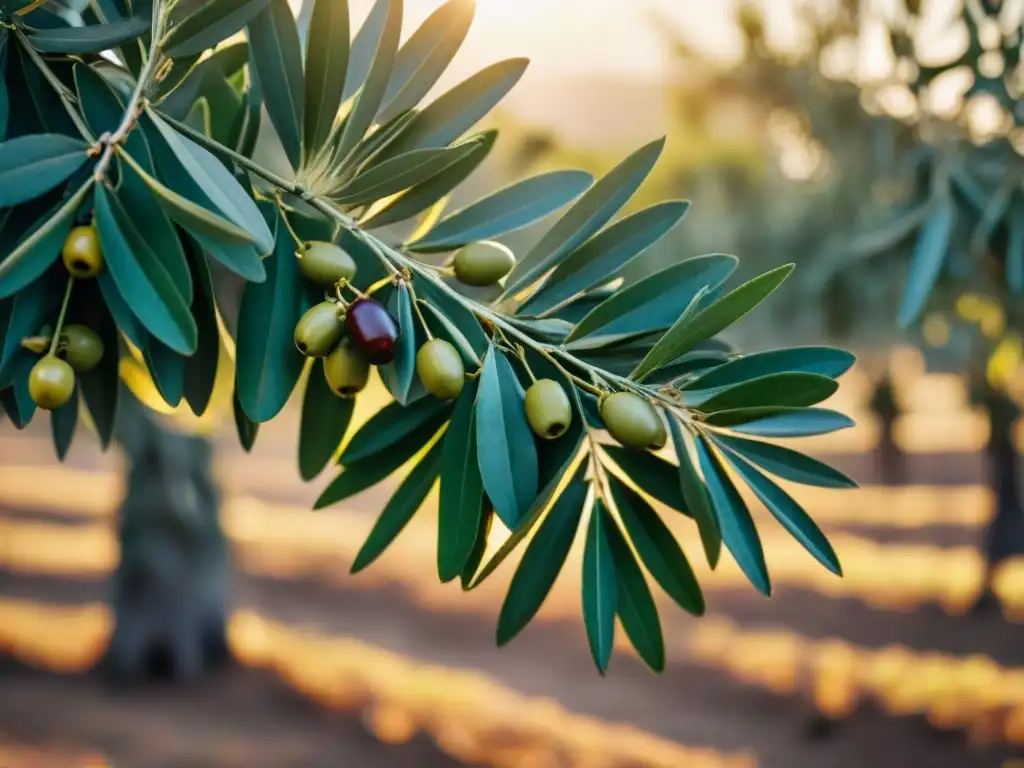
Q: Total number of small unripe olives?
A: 10